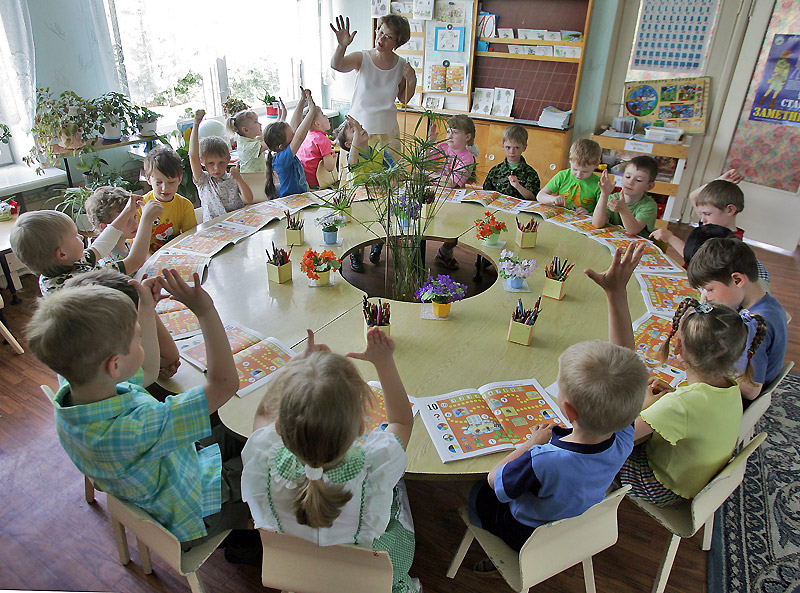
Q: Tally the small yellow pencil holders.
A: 8